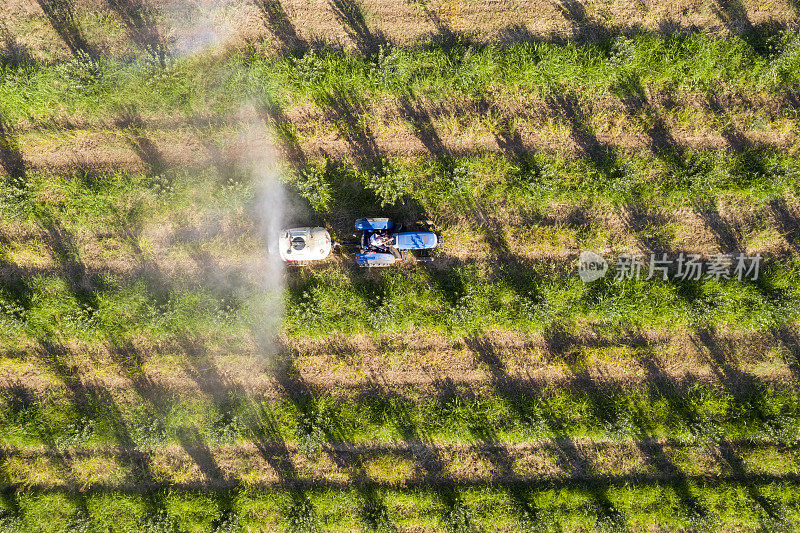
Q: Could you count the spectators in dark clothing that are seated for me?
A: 0